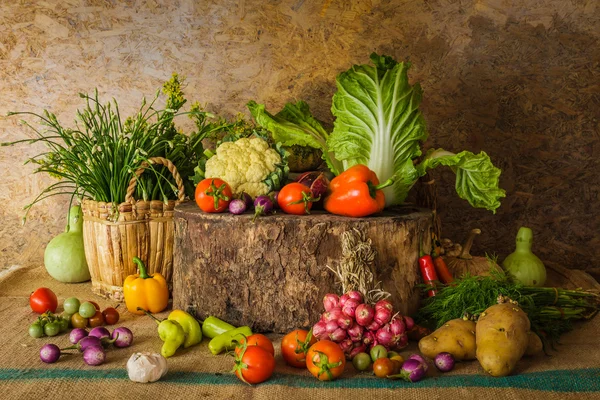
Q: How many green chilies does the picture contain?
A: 4